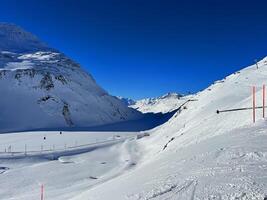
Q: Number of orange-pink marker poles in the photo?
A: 3